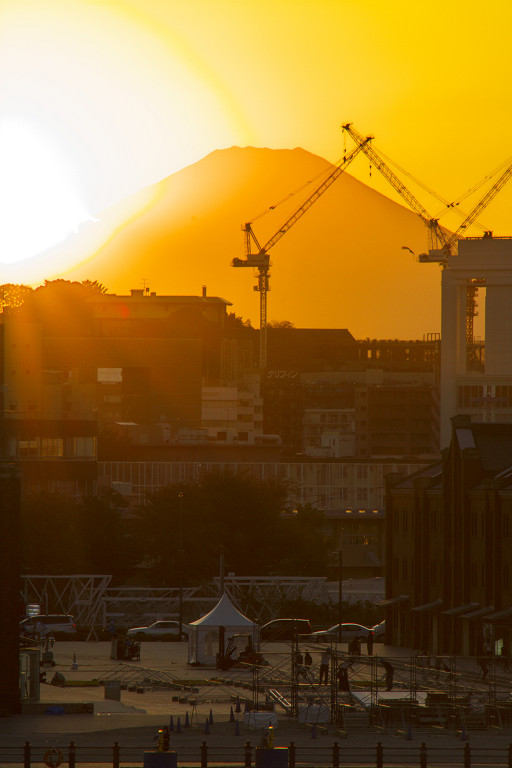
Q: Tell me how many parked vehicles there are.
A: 5